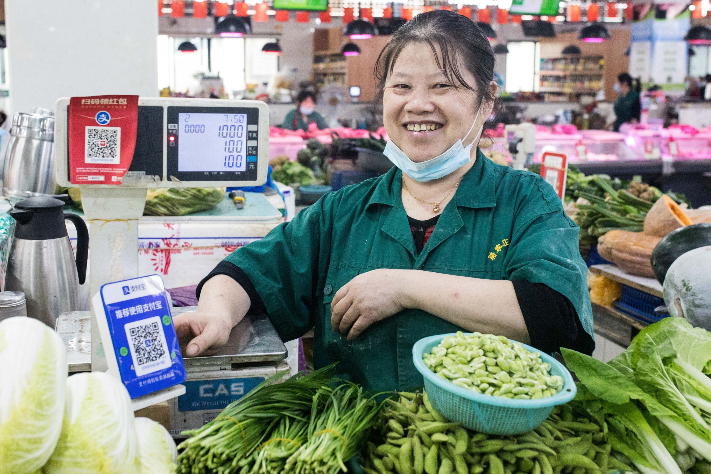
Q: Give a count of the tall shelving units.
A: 2